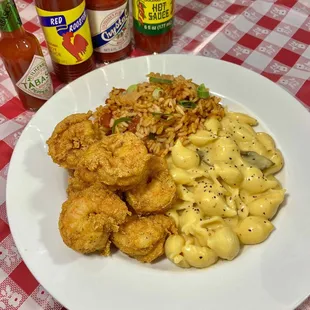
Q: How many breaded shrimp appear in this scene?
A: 6